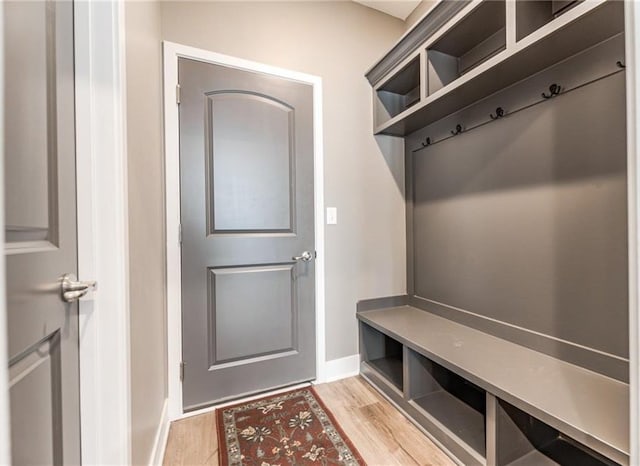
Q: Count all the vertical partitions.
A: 4